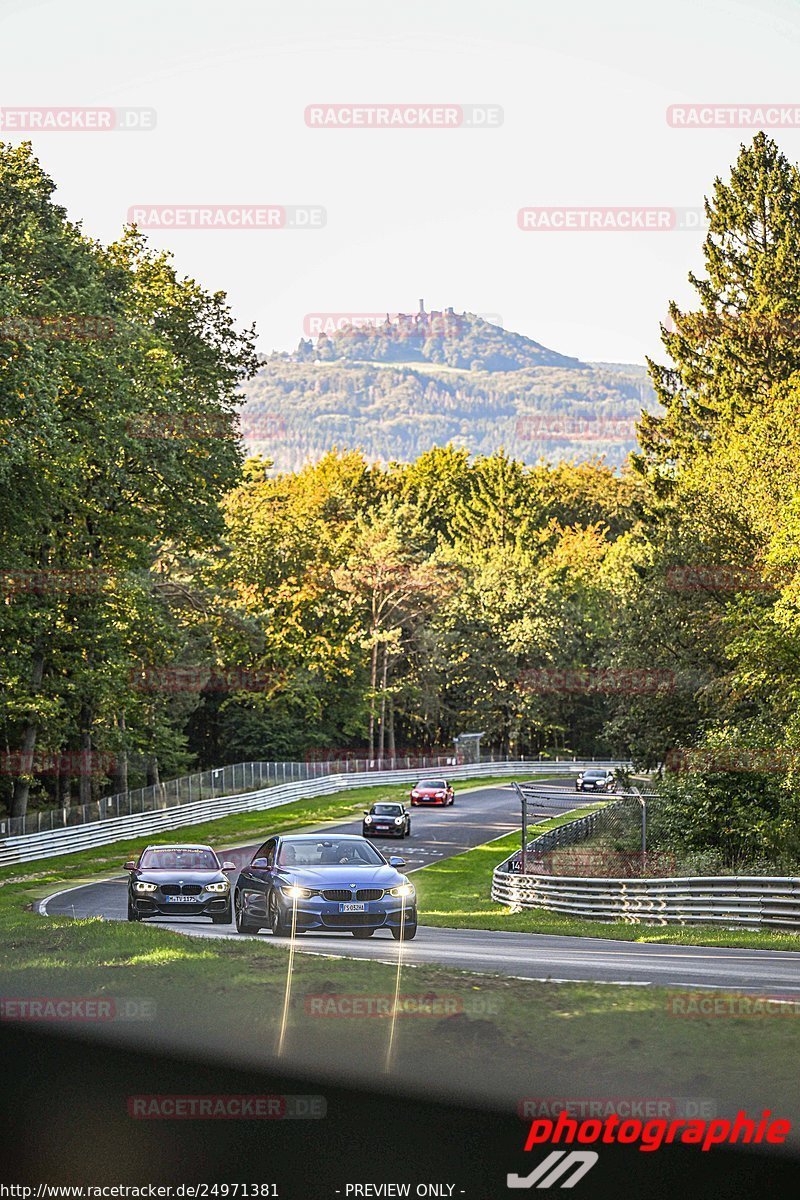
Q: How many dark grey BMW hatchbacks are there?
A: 1